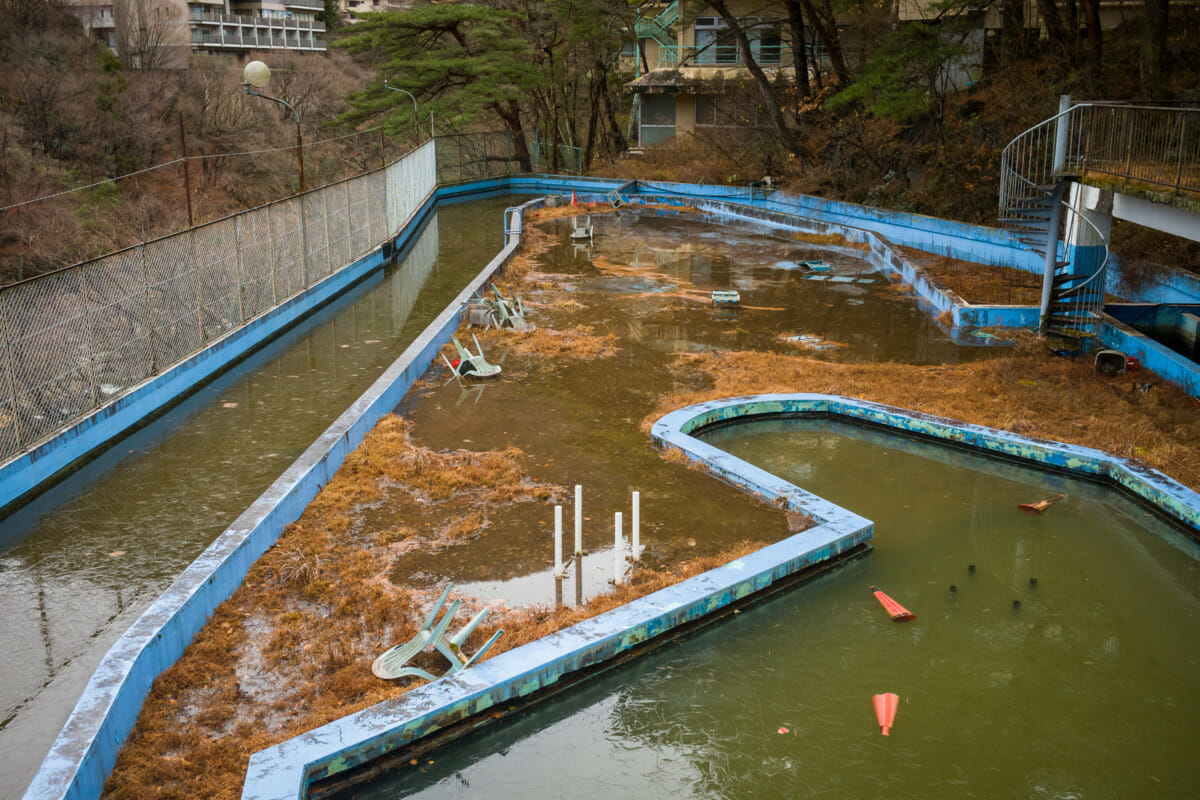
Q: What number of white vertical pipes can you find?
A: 4